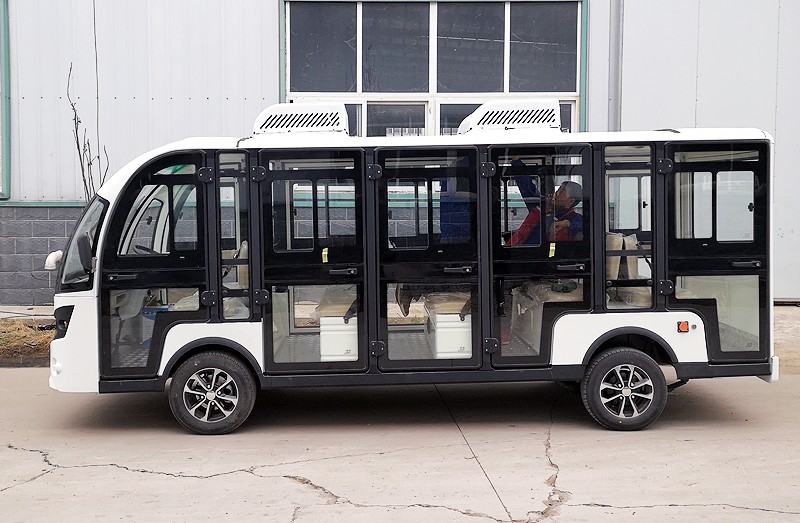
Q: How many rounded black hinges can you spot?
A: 10